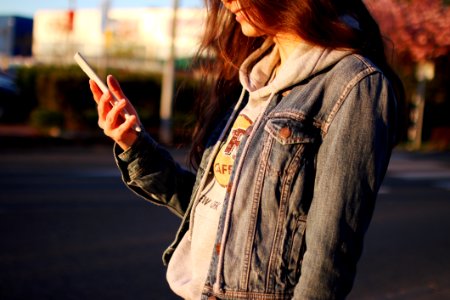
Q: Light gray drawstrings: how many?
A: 2